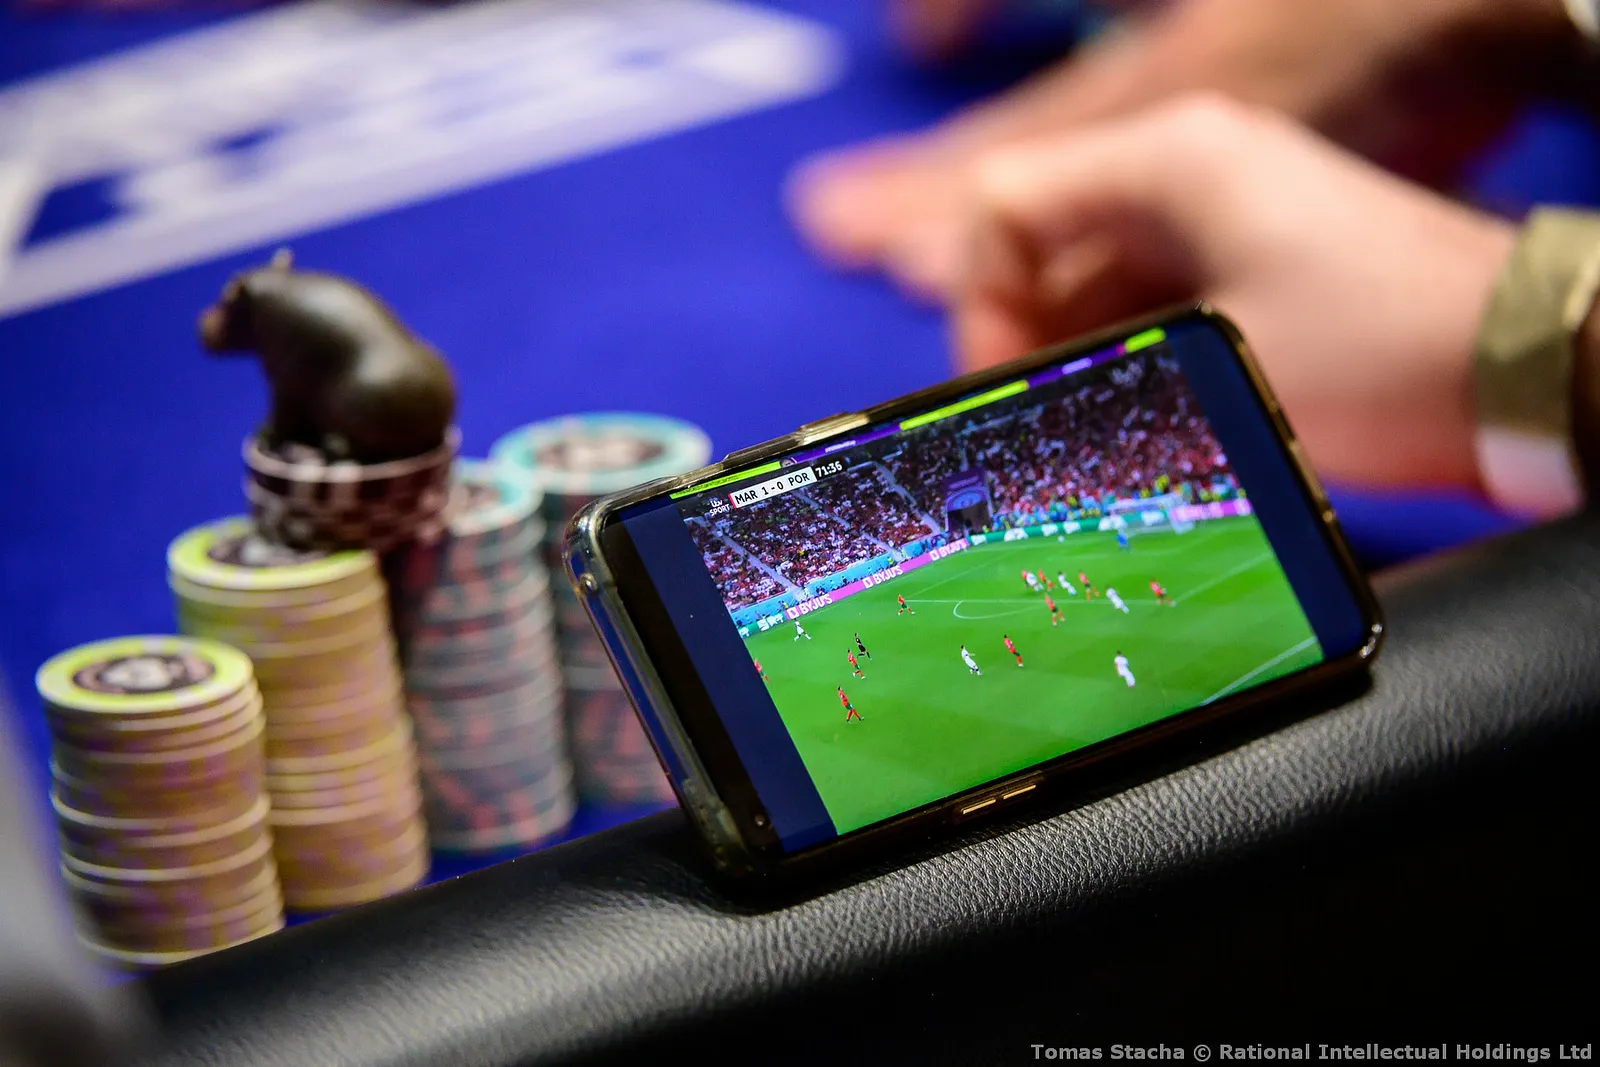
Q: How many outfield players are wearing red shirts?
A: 10